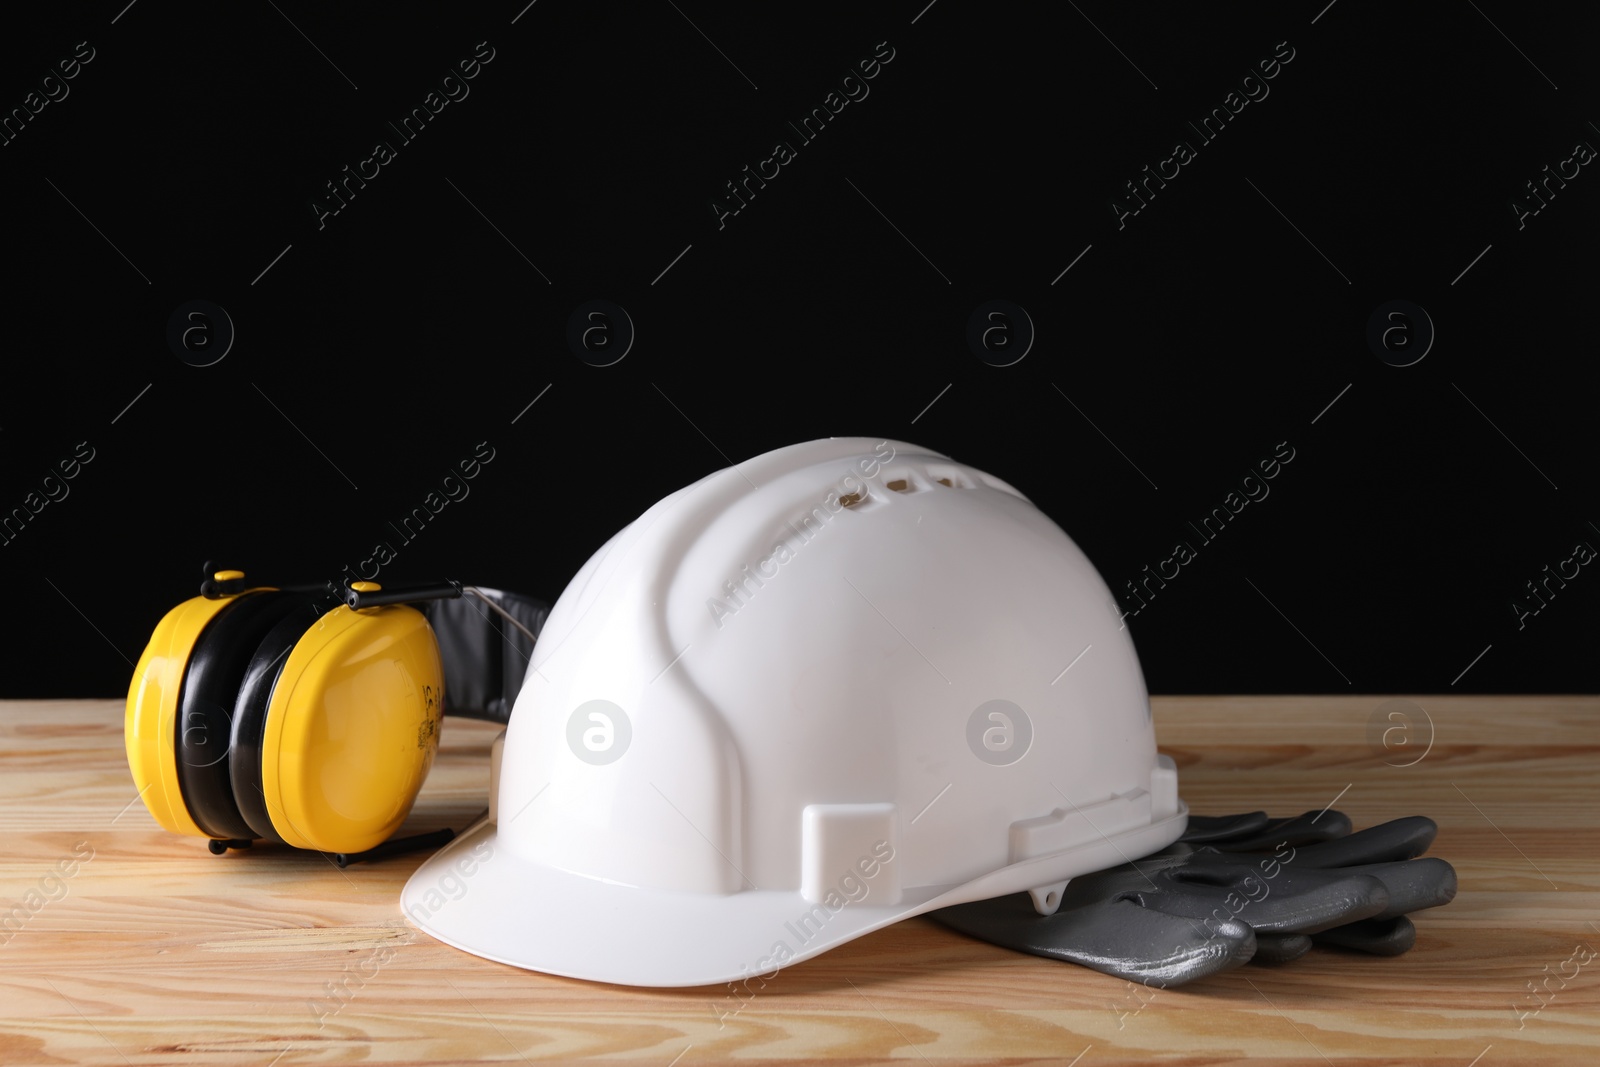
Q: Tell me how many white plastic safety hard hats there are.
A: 1